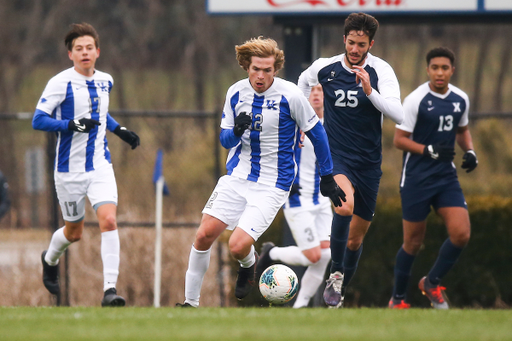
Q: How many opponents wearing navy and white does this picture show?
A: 2